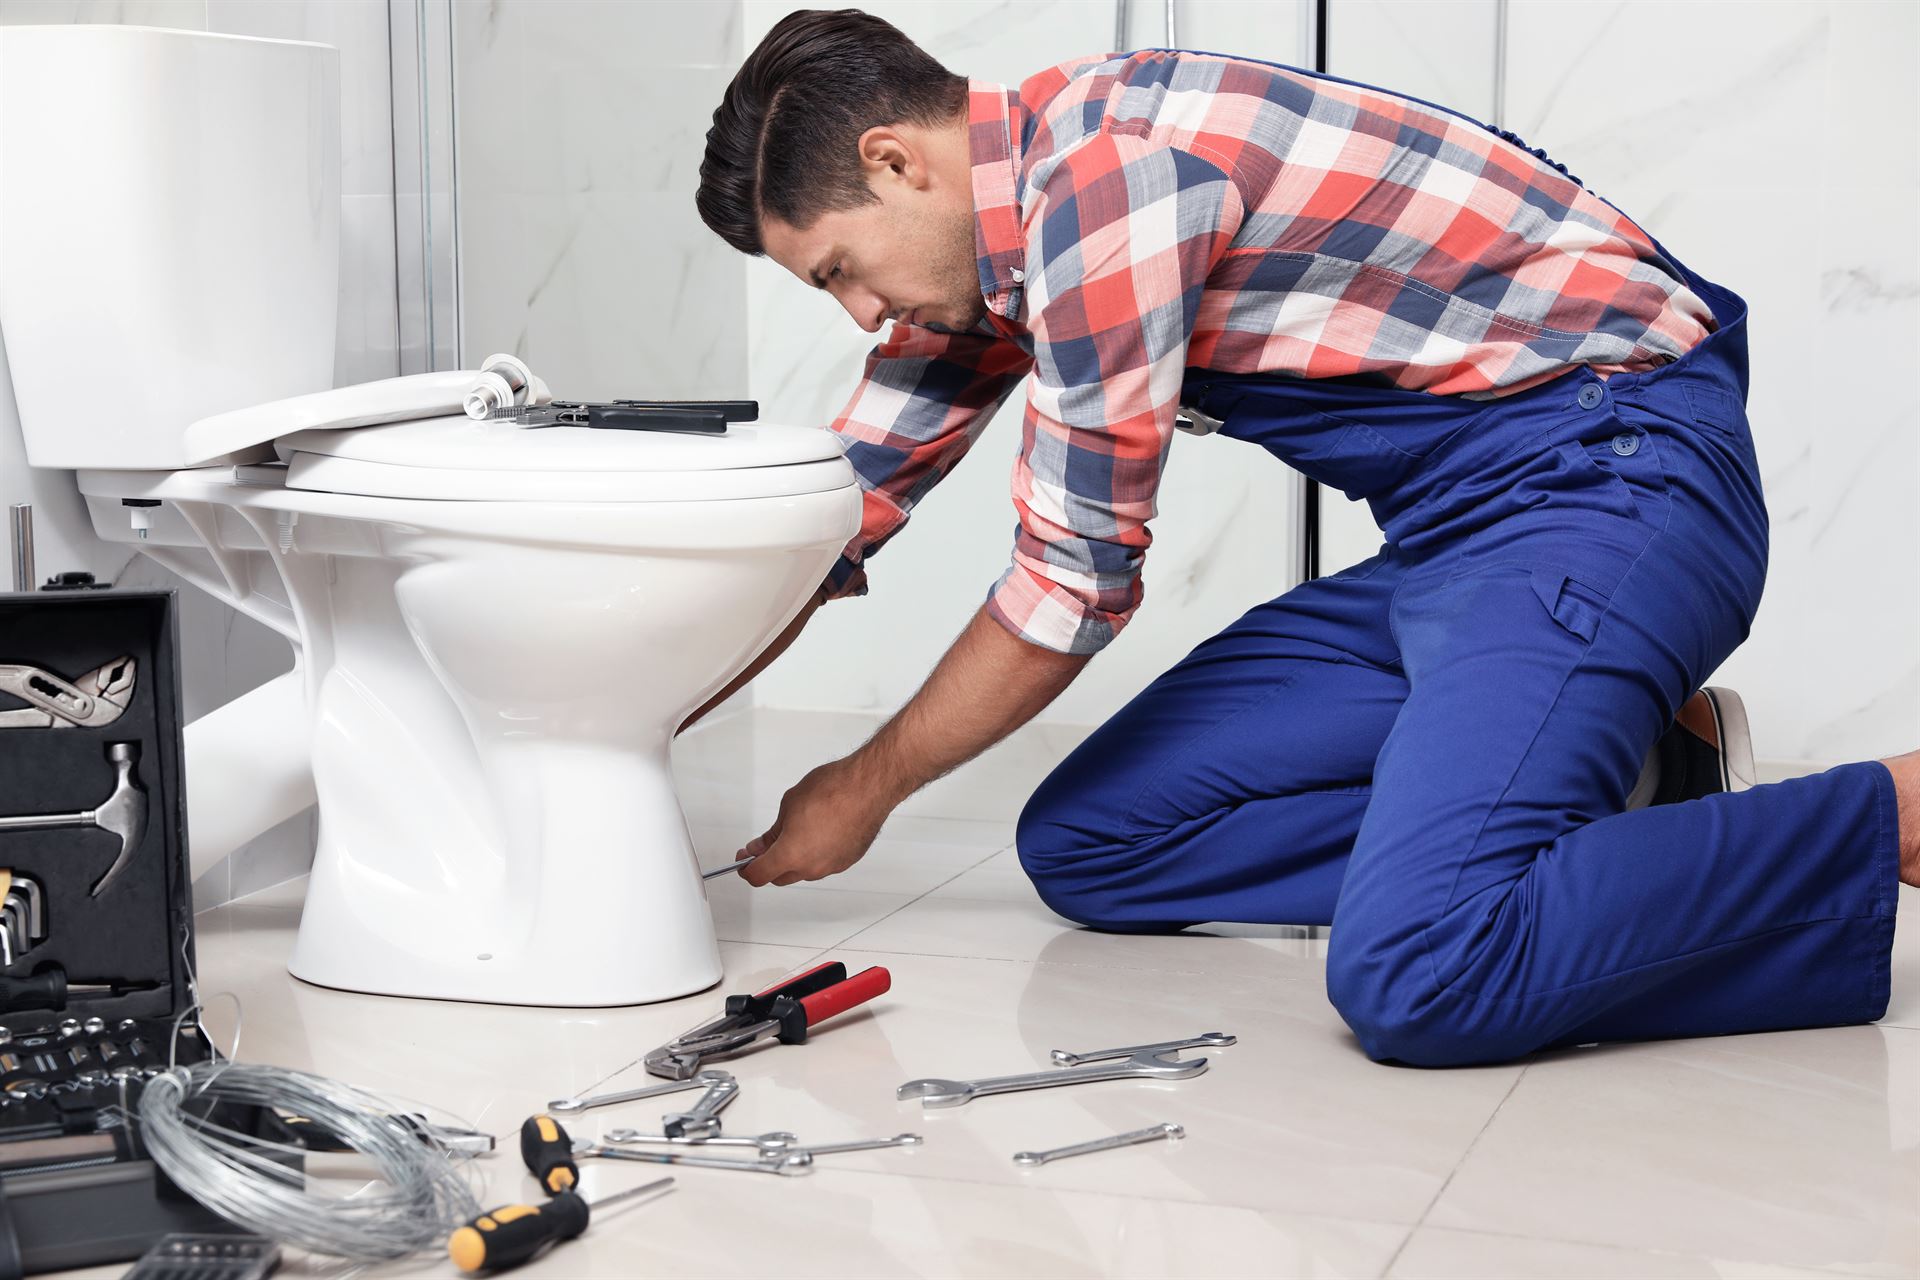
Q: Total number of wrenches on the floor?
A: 8